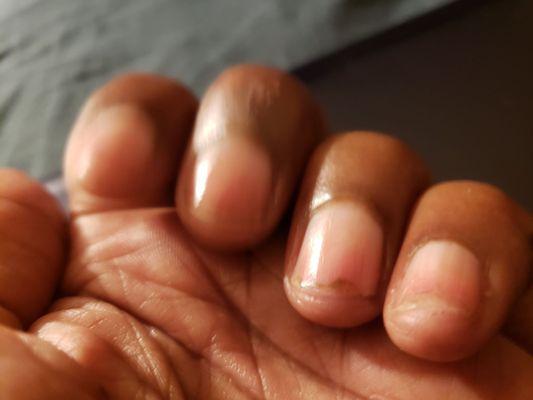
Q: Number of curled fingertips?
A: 4